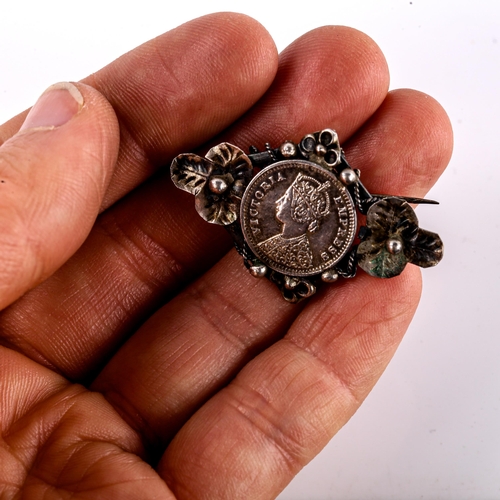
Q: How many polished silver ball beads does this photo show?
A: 8